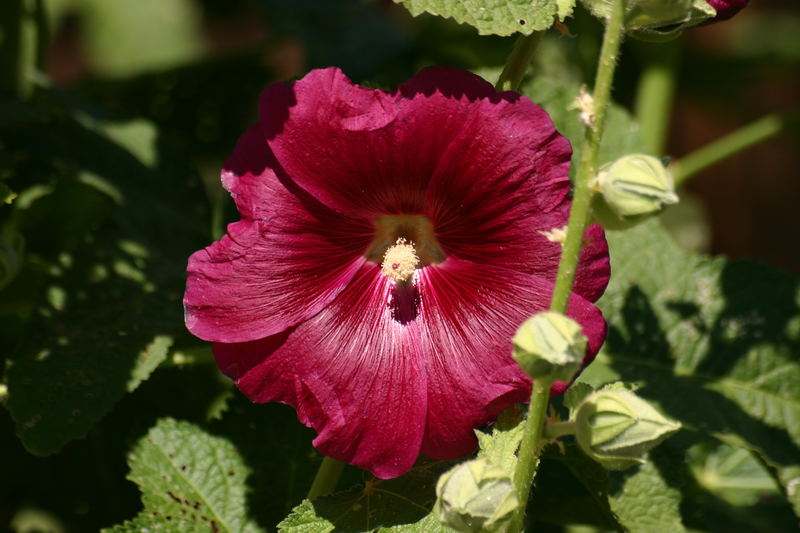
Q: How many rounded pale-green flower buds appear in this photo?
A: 4